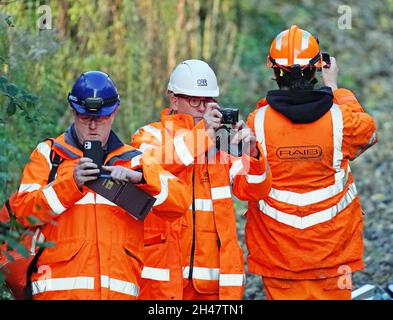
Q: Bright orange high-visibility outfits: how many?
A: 3